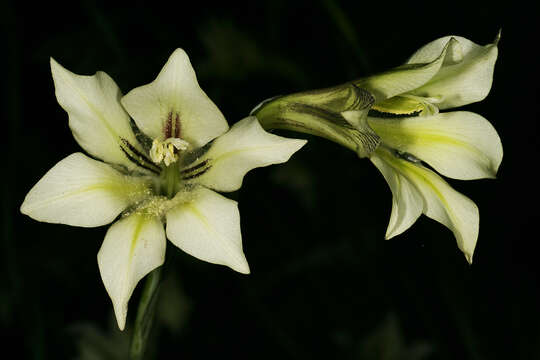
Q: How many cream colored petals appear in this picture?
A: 11